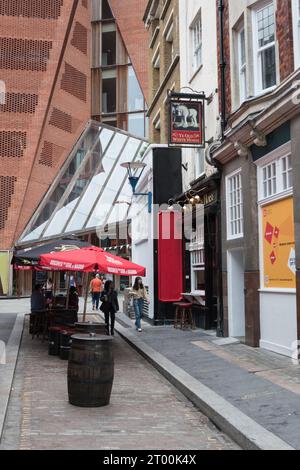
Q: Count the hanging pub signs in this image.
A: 1